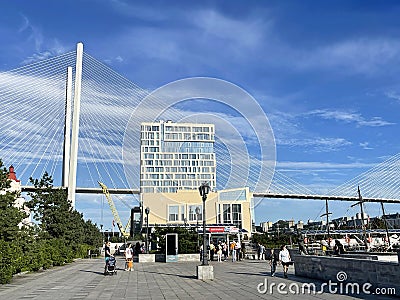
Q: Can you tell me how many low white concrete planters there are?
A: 2